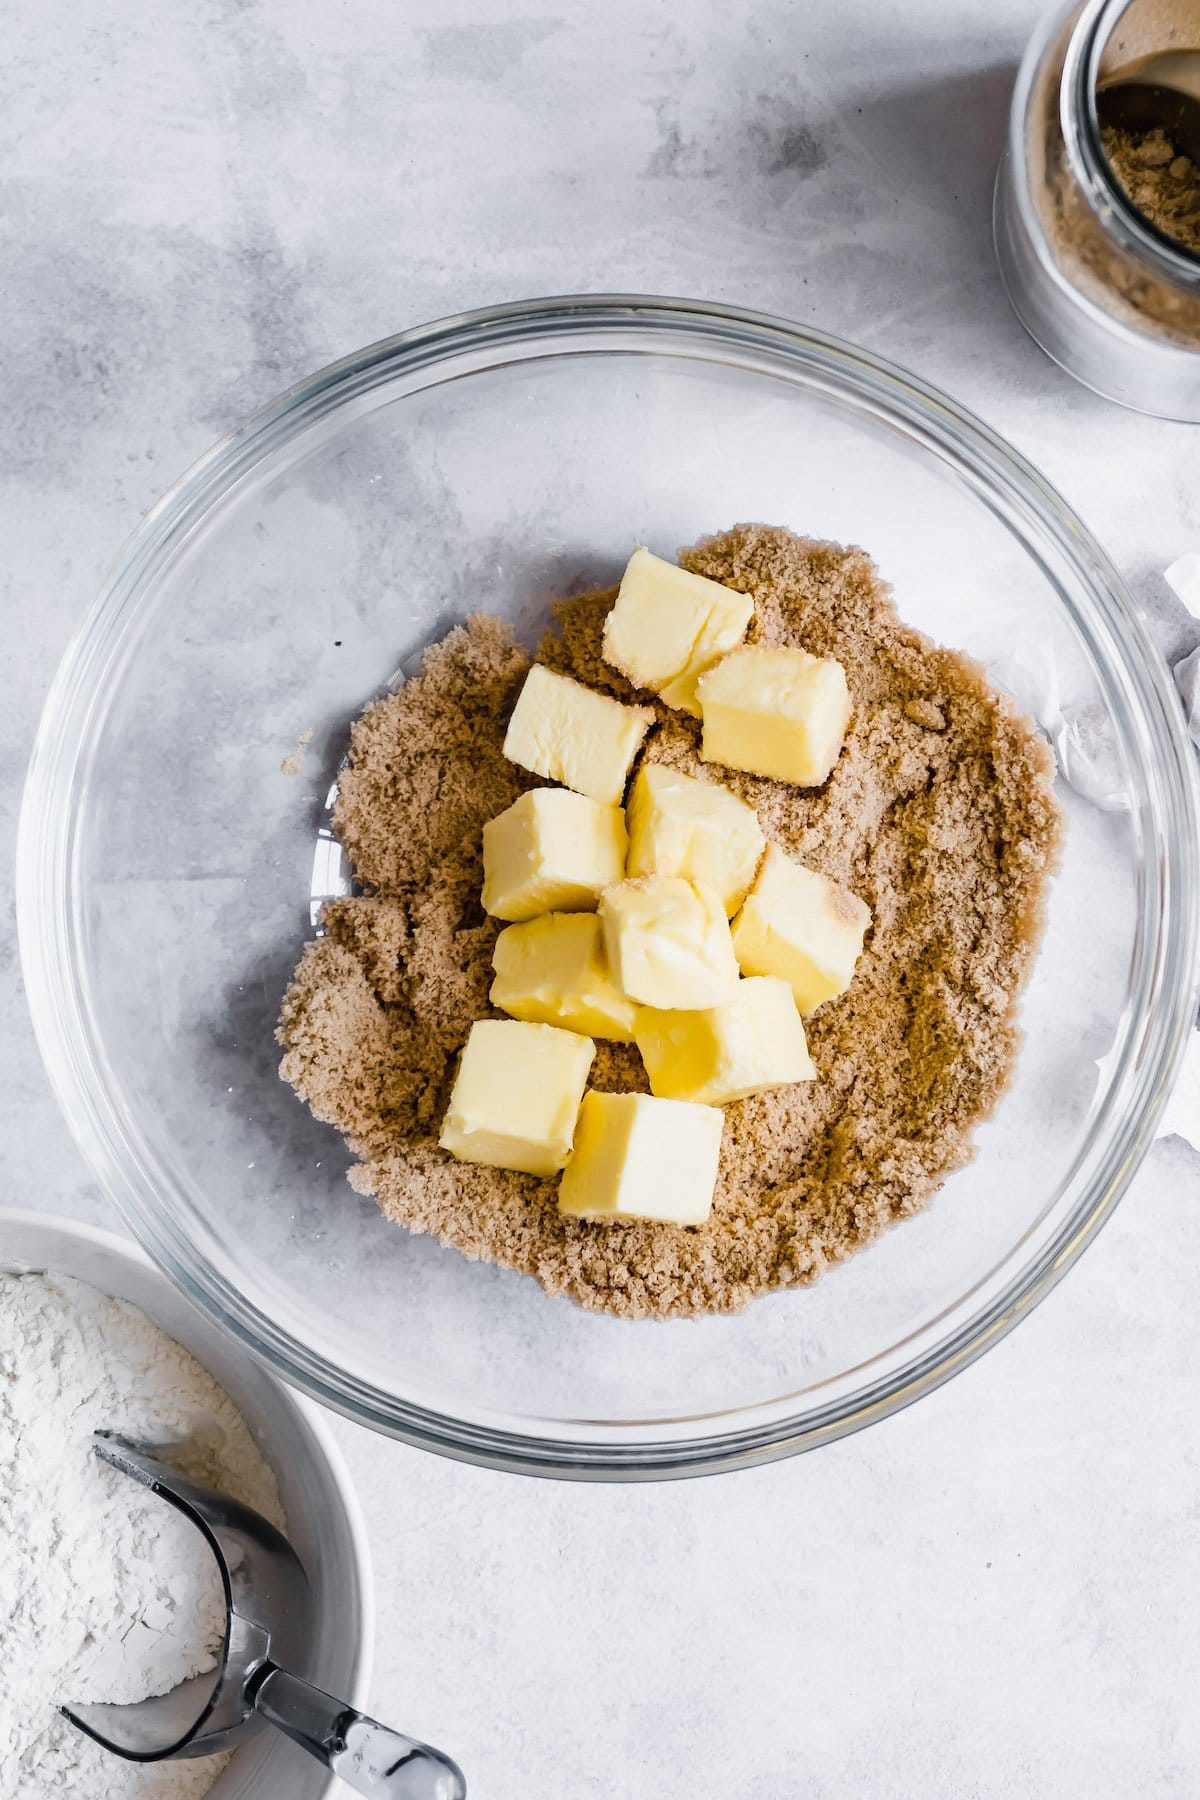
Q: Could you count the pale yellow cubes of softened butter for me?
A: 11